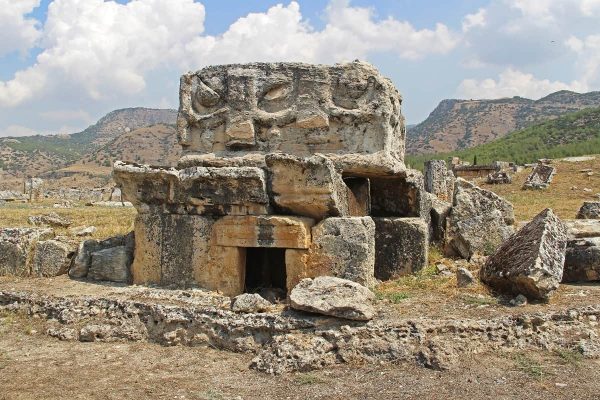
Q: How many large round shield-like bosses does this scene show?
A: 3